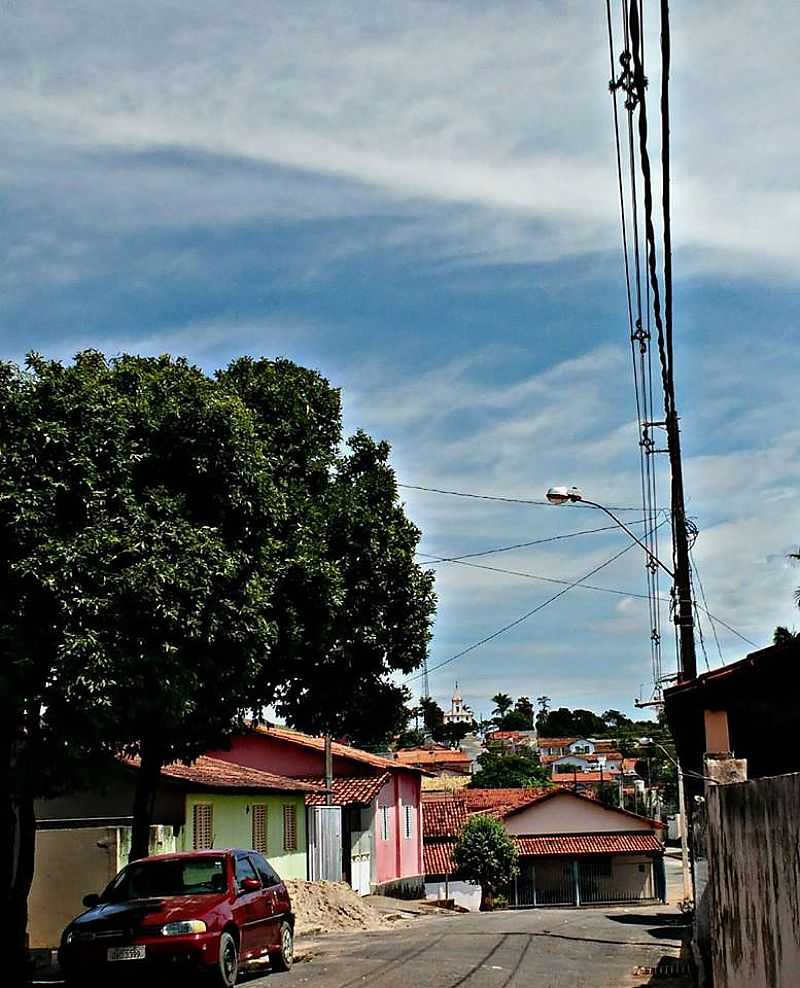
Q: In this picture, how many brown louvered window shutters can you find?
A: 3